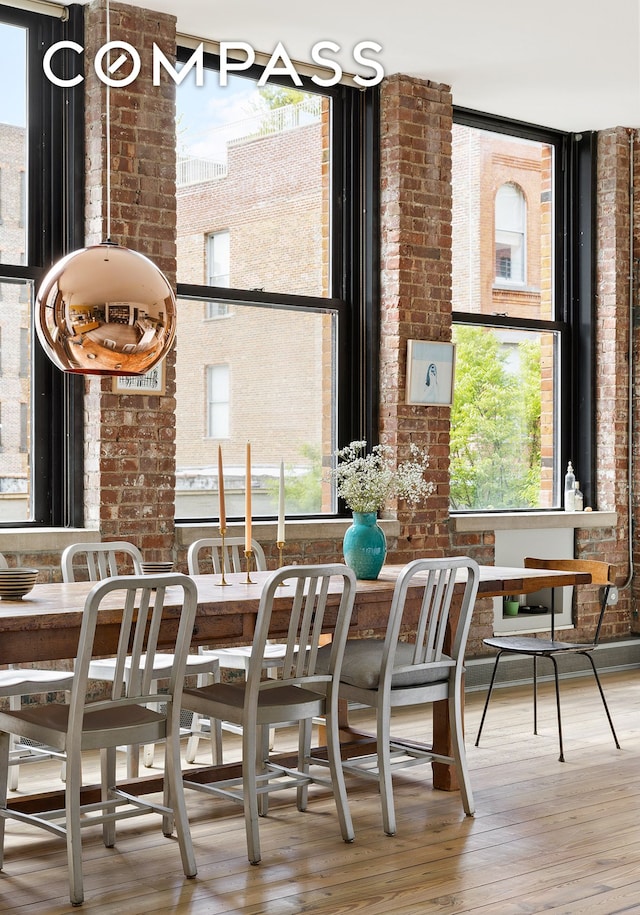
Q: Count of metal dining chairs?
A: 6